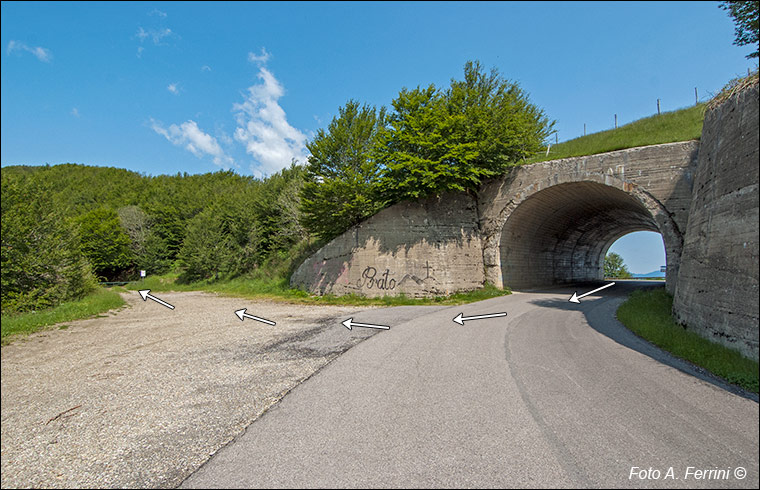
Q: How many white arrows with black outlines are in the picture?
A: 5